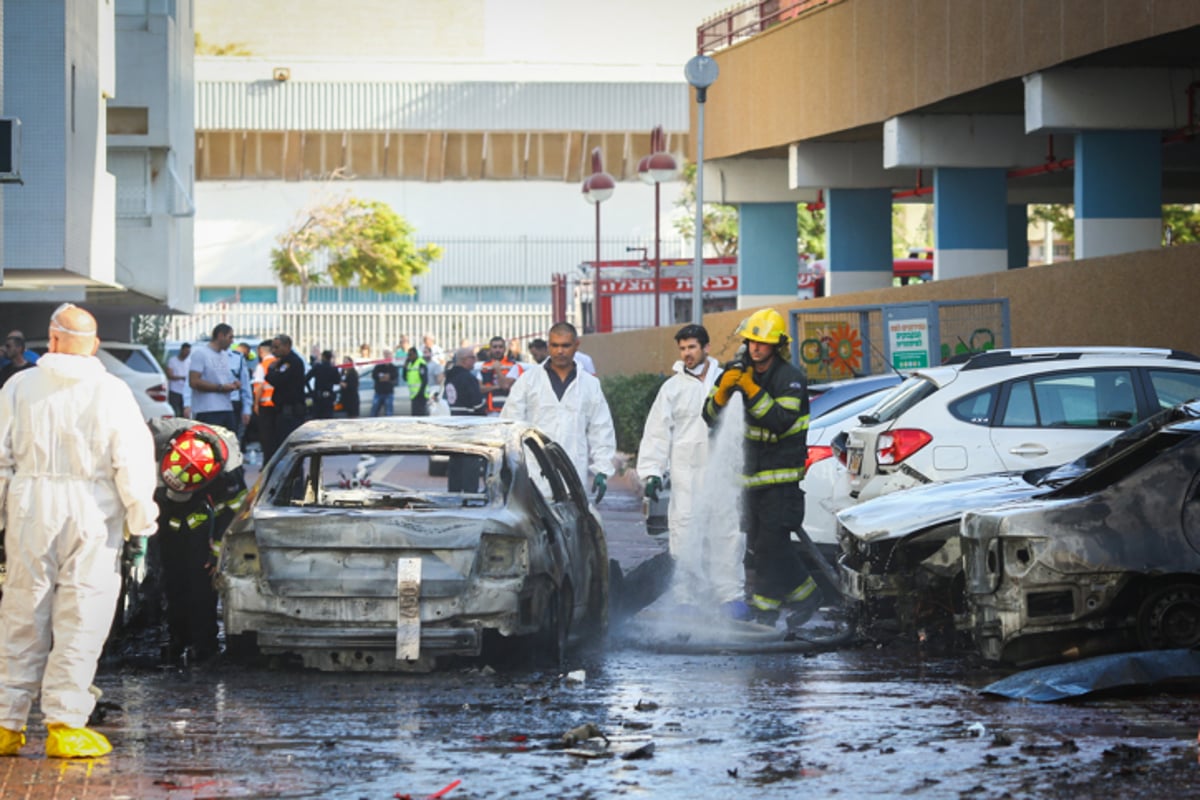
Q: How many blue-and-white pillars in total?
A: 4